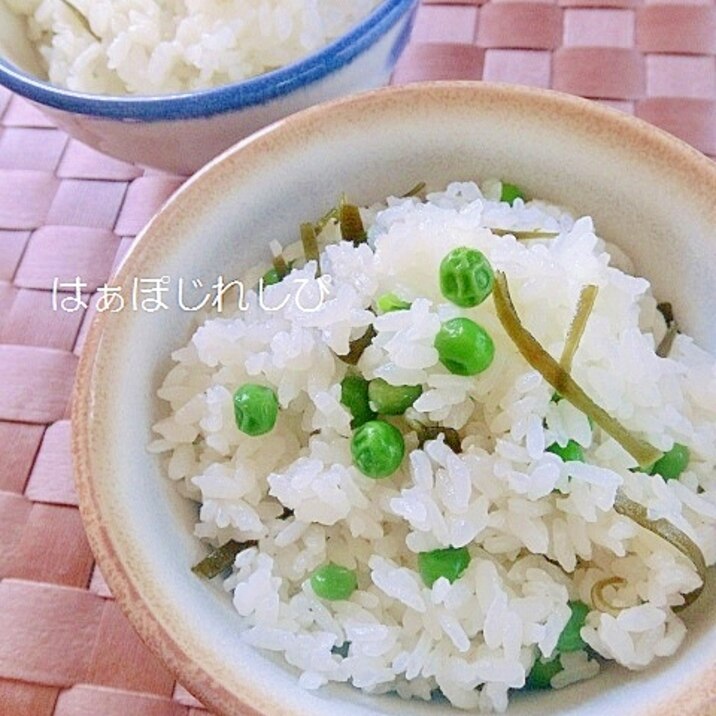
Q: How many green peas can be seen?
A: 15